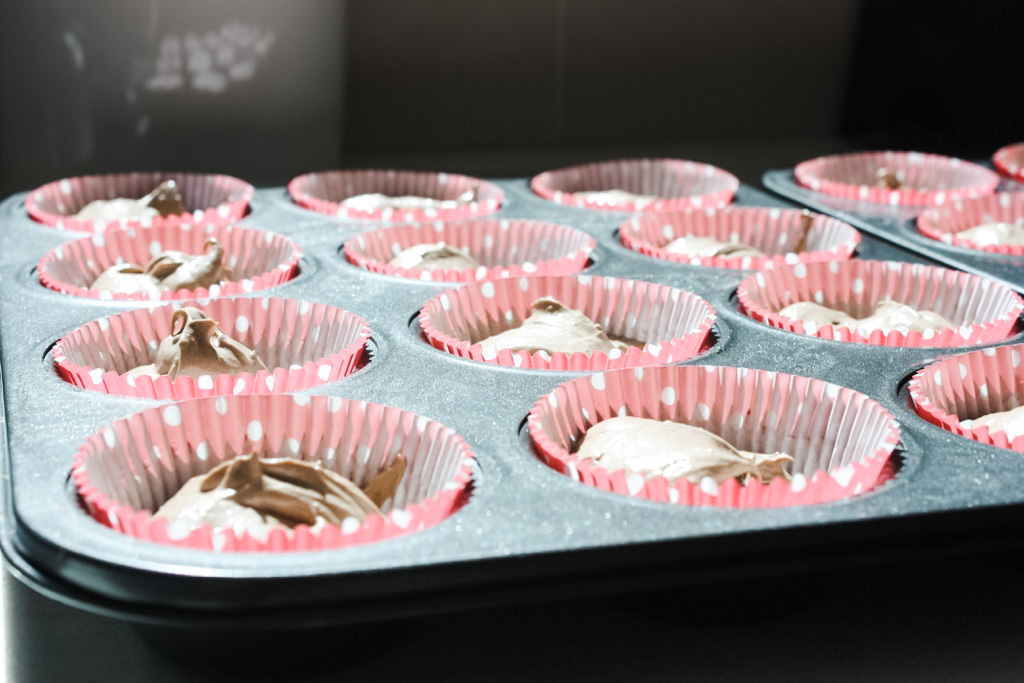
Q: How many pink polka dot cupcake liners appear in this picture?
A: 15